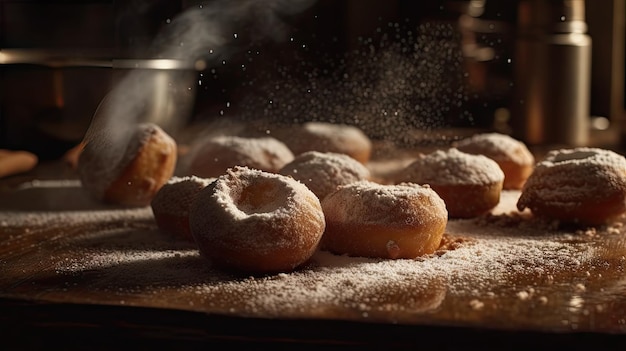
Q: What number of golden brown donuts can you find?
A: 10